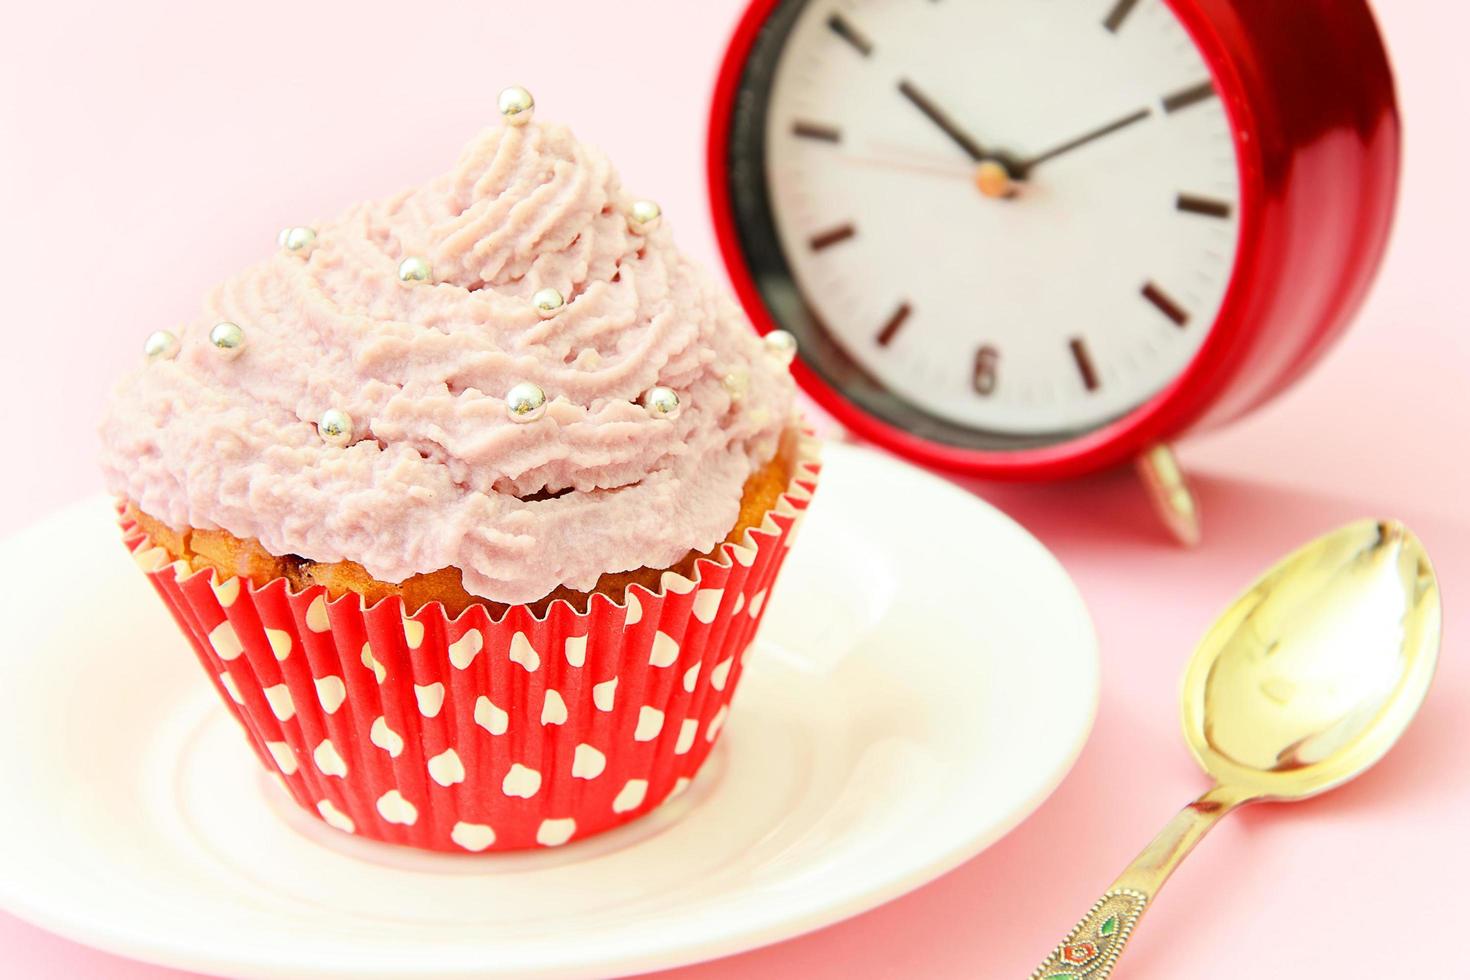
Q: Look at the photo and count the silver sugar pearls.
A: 12